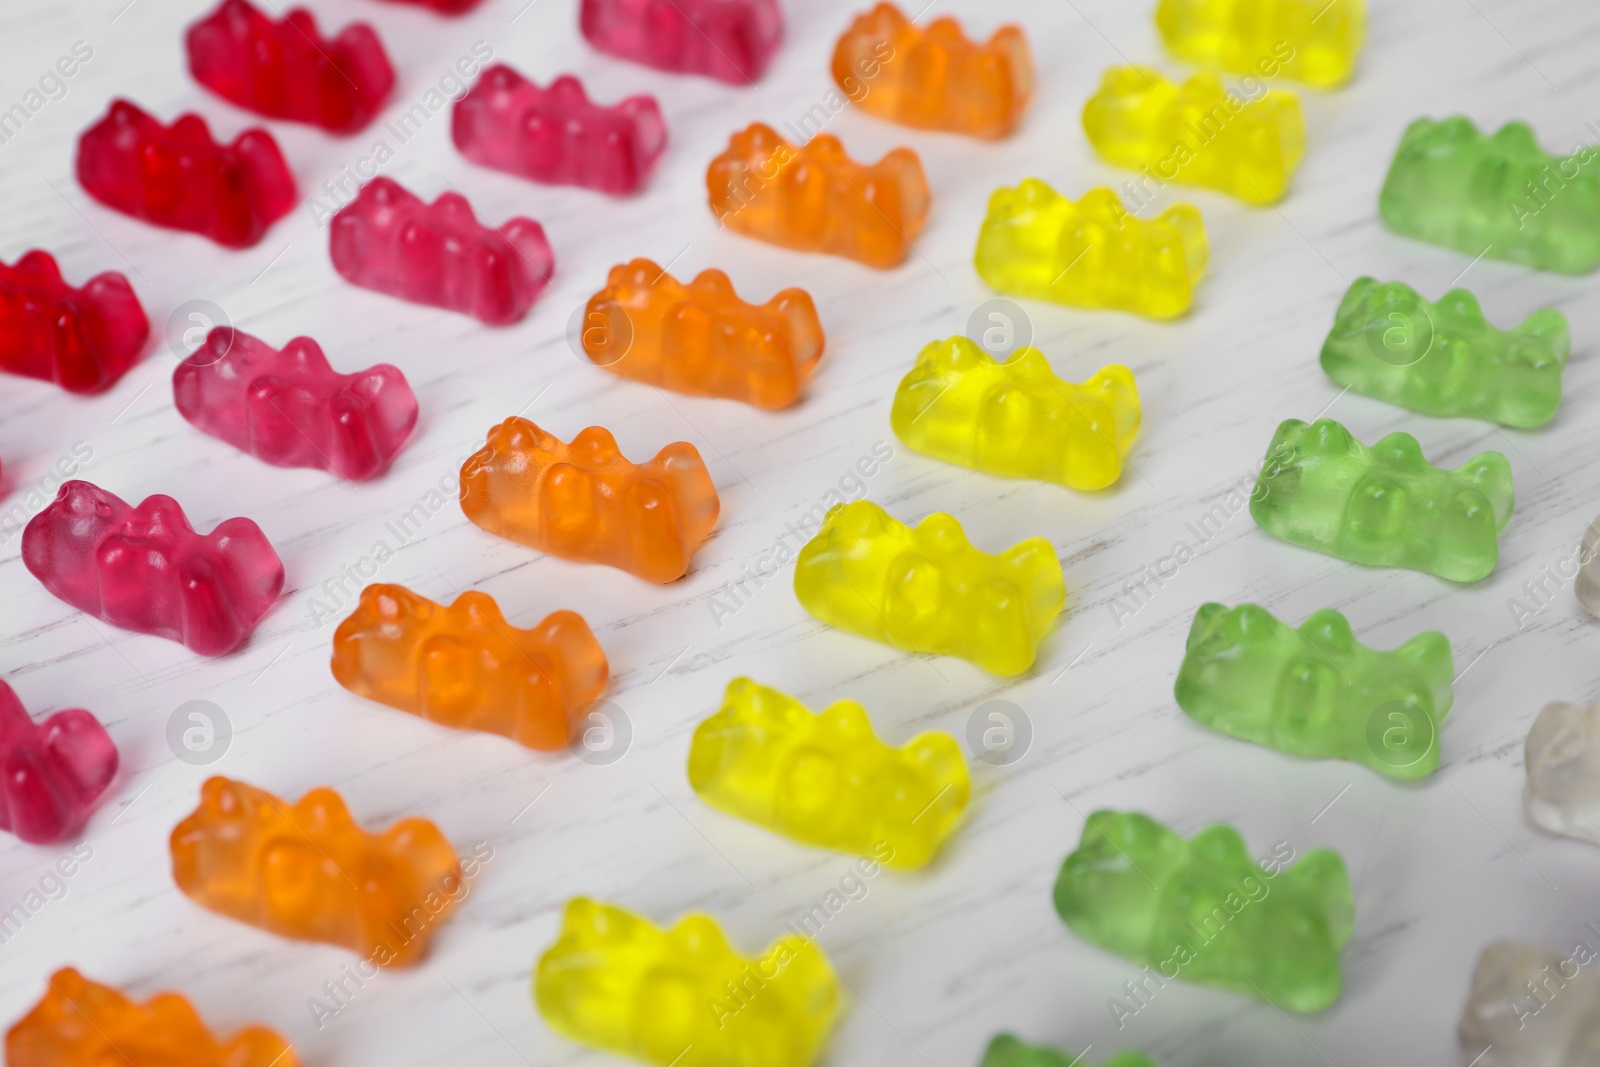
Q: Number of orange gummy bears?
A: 7